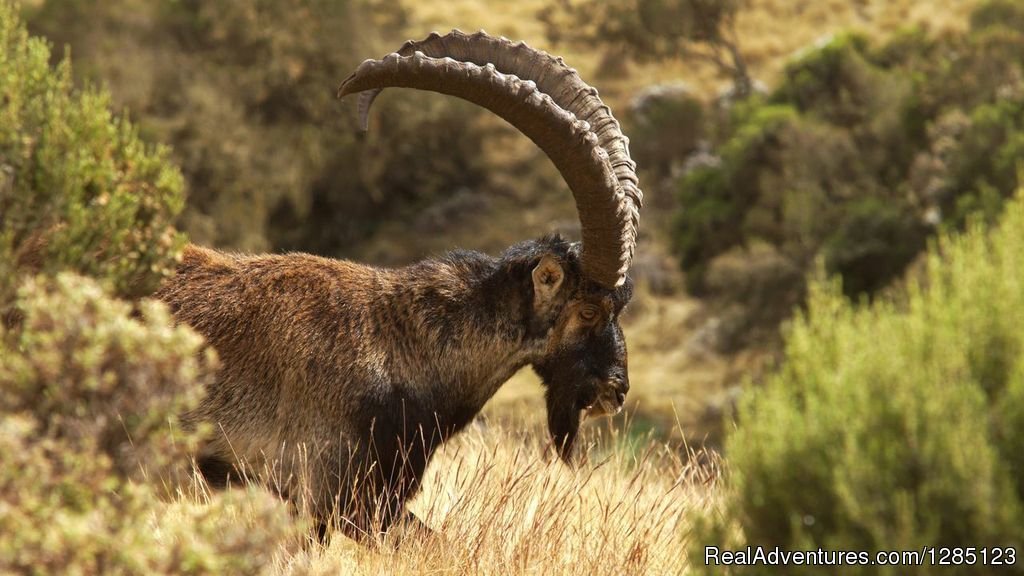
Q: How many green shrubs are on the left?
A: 2